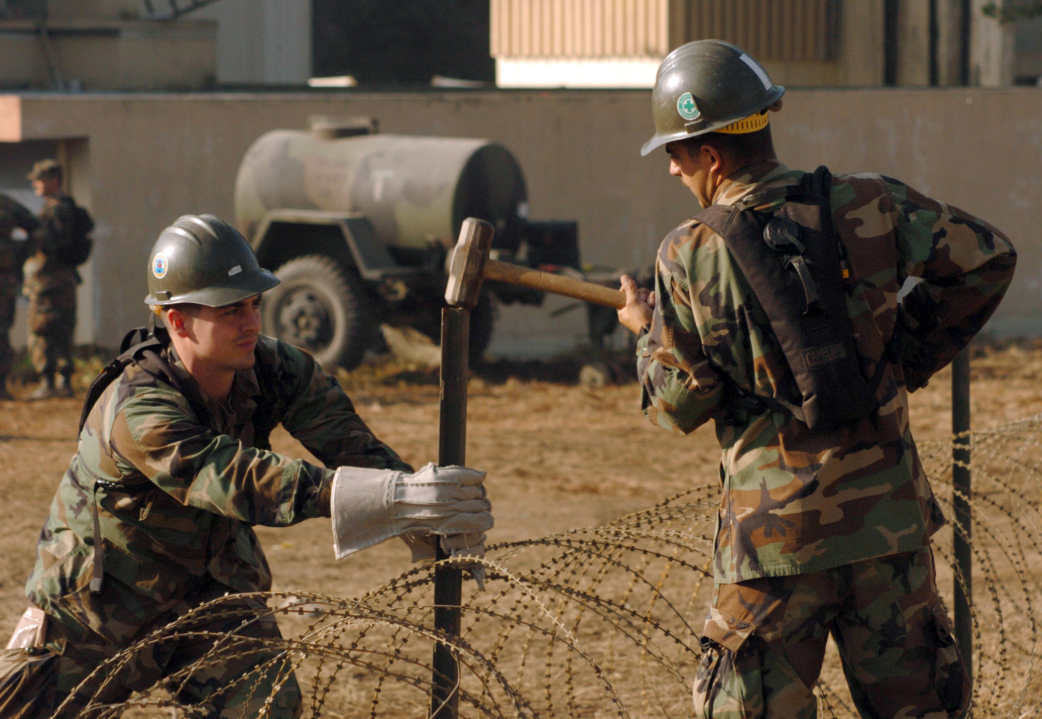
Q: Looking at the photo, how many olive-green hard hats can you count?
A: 2